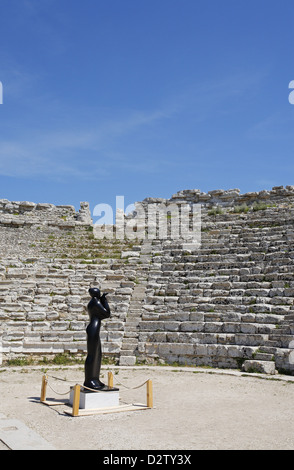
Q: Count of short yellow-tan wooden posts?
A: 4